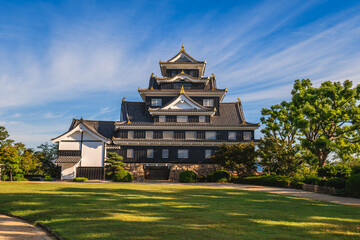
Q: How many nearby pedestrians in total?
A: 0